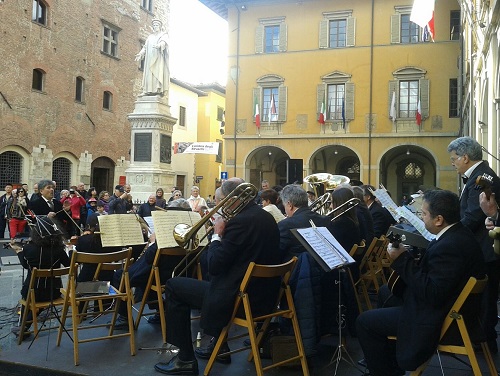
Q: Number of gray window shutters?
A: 11